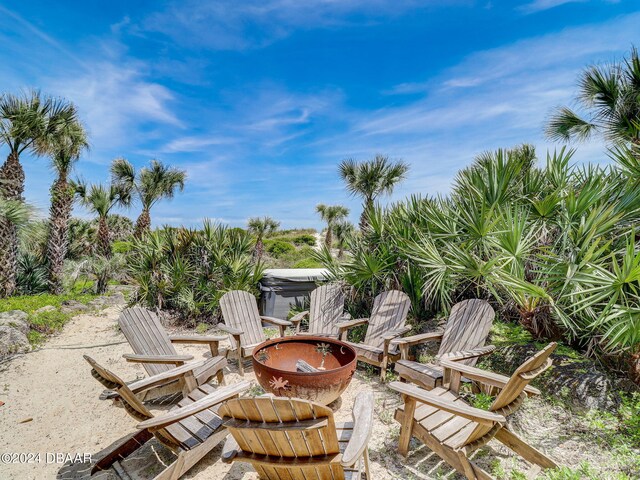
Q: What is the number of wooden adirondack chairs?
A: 8